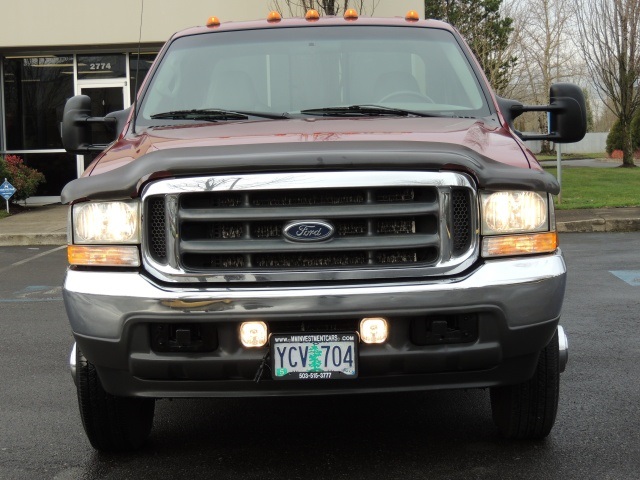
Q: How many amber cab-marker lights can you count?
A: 5